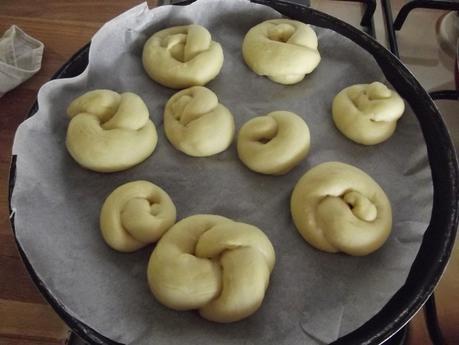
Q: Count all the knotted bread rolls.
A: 9